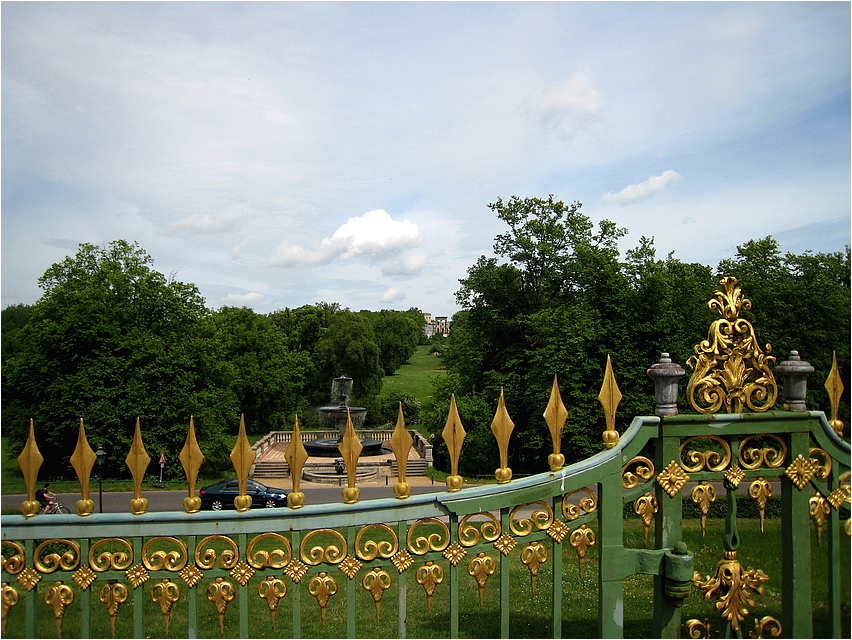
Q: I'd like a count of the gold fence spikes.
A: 13